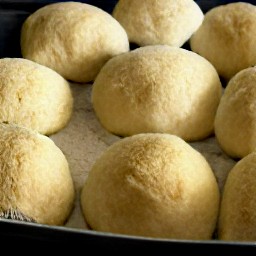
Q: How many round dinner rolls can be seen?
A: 9